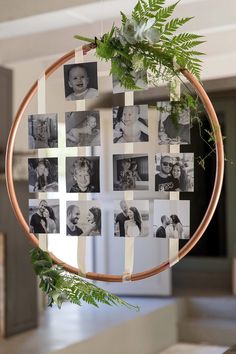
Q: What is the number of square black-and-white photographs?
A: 14